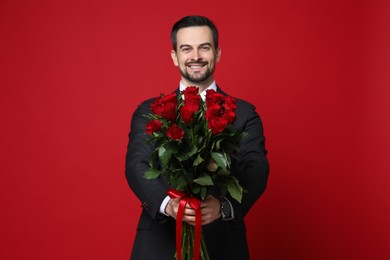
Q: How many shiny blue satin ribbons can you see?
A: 0